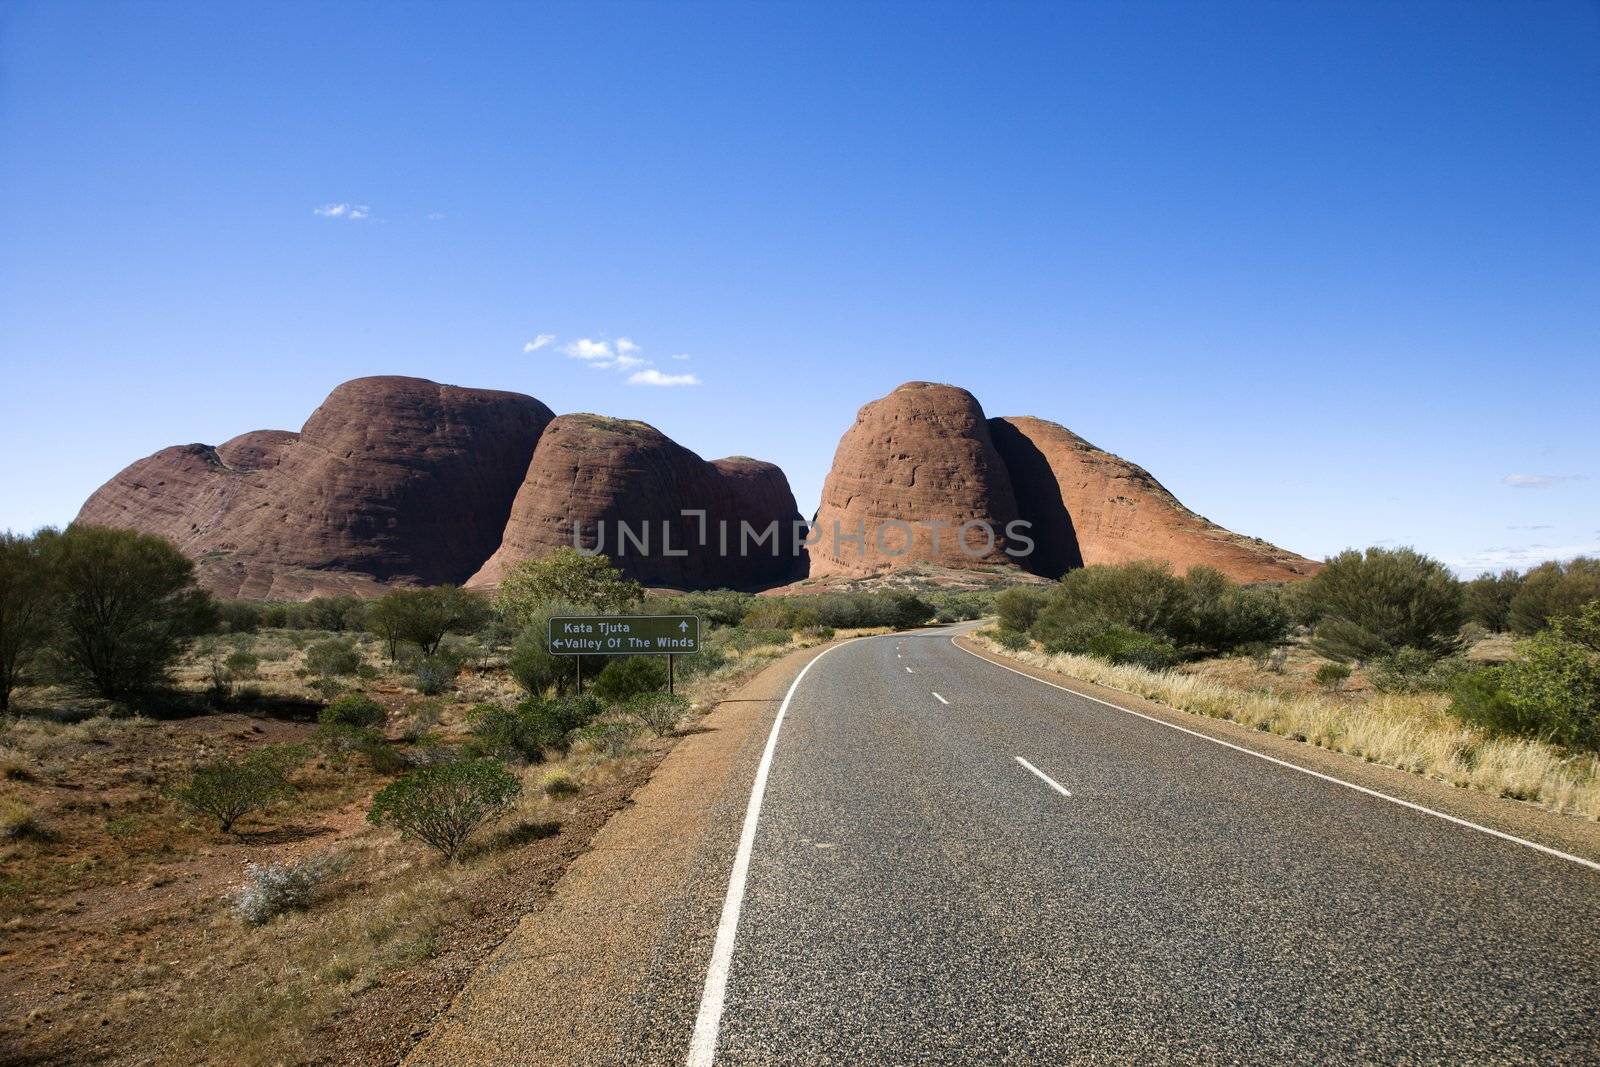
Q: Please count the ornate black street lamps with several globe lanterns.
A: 0